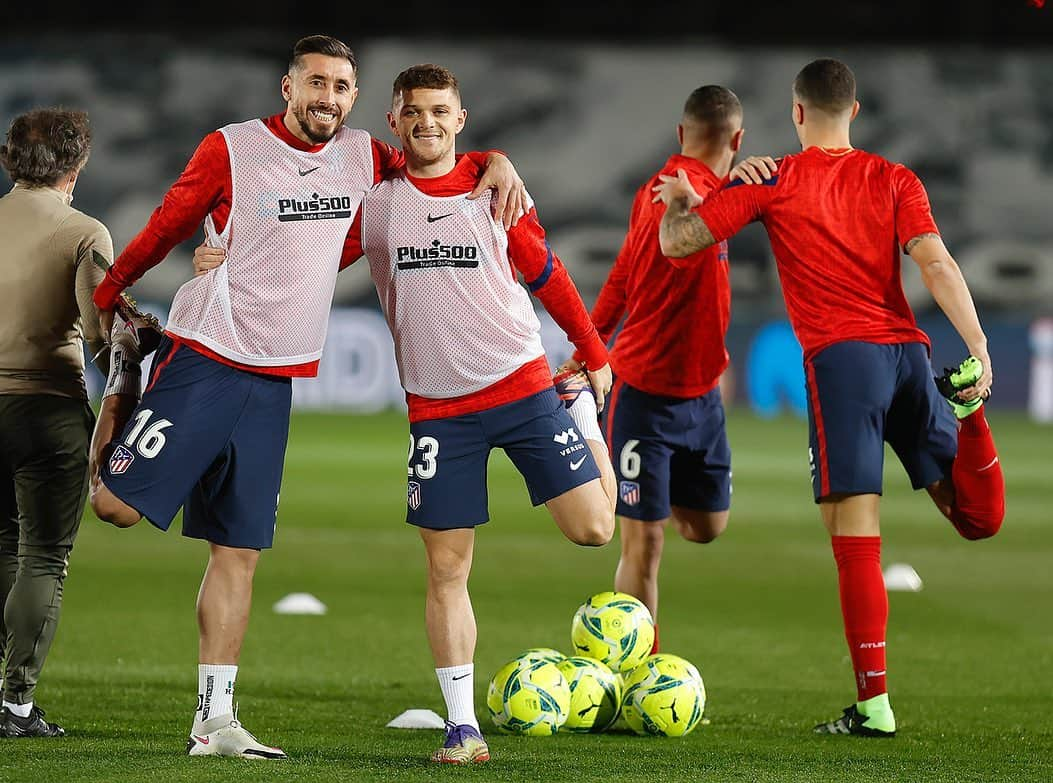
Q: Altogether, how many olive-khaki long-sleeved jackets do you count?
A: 1